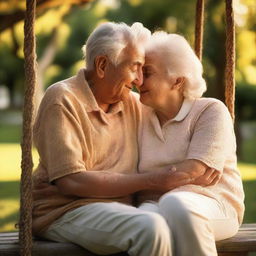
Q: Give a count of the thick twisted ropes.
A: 3